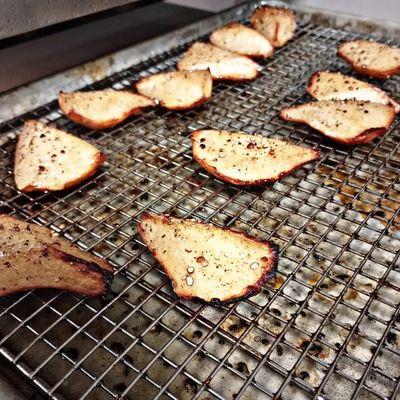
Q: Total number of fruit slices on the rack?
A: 12